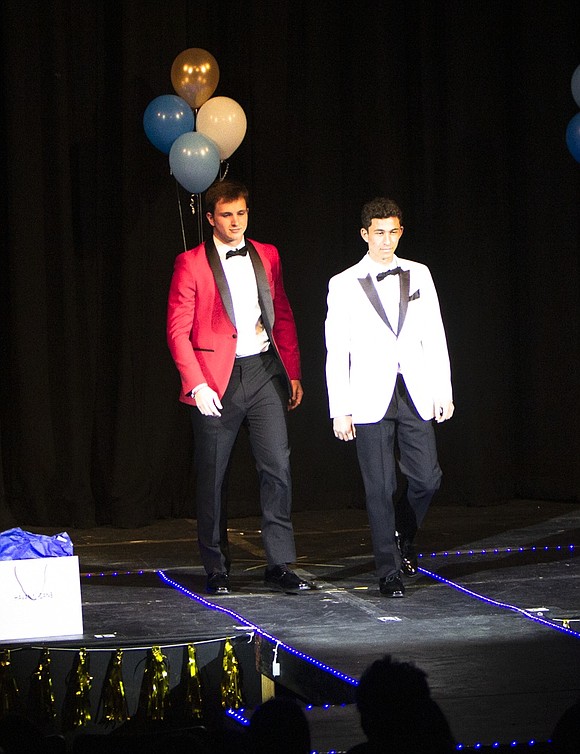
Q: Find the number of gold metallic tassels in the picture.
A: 7